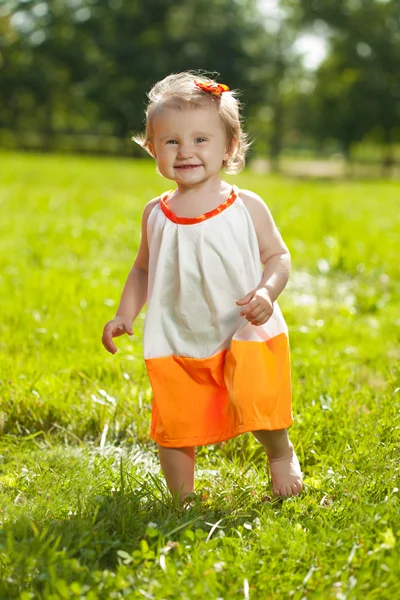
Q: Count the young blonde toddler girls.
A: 1